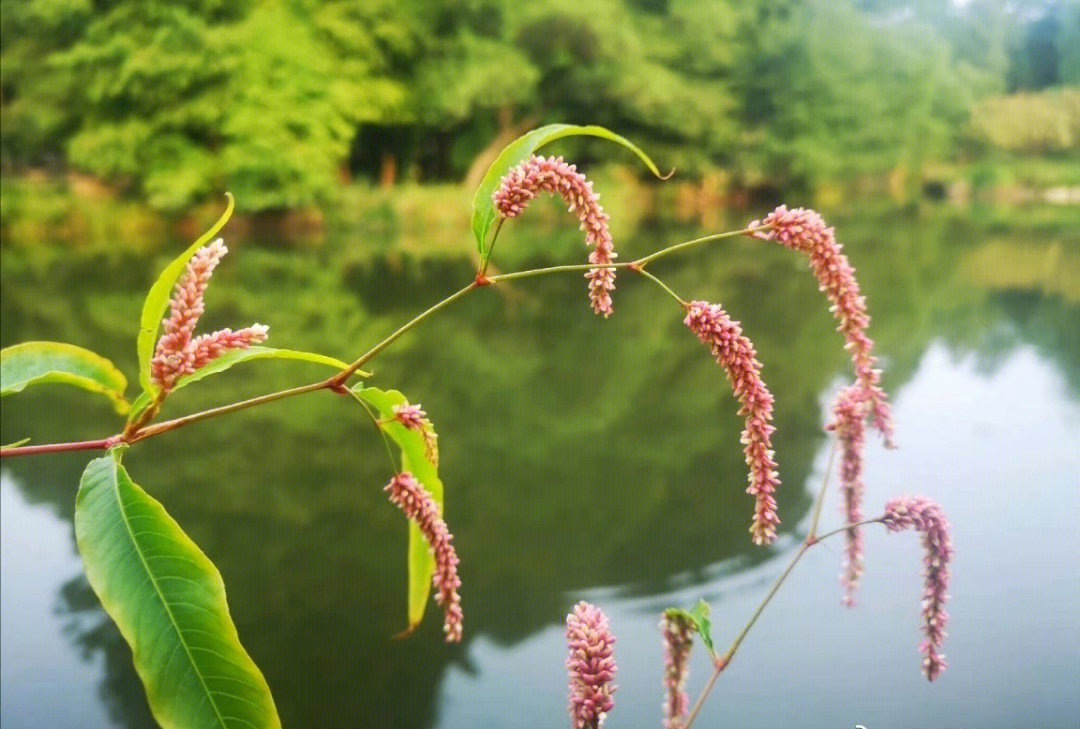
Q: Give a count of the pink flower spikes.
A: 11